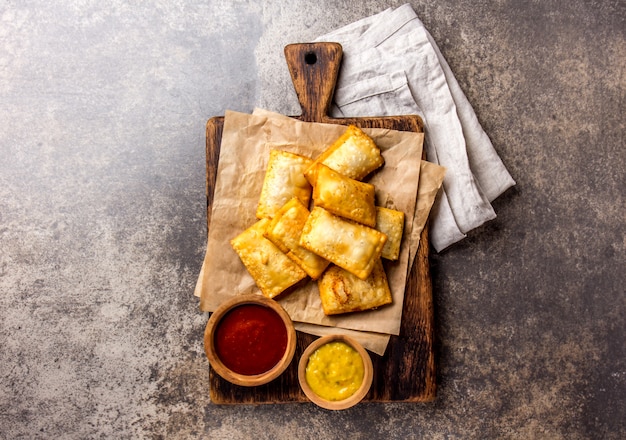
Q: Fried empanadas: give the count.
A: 8